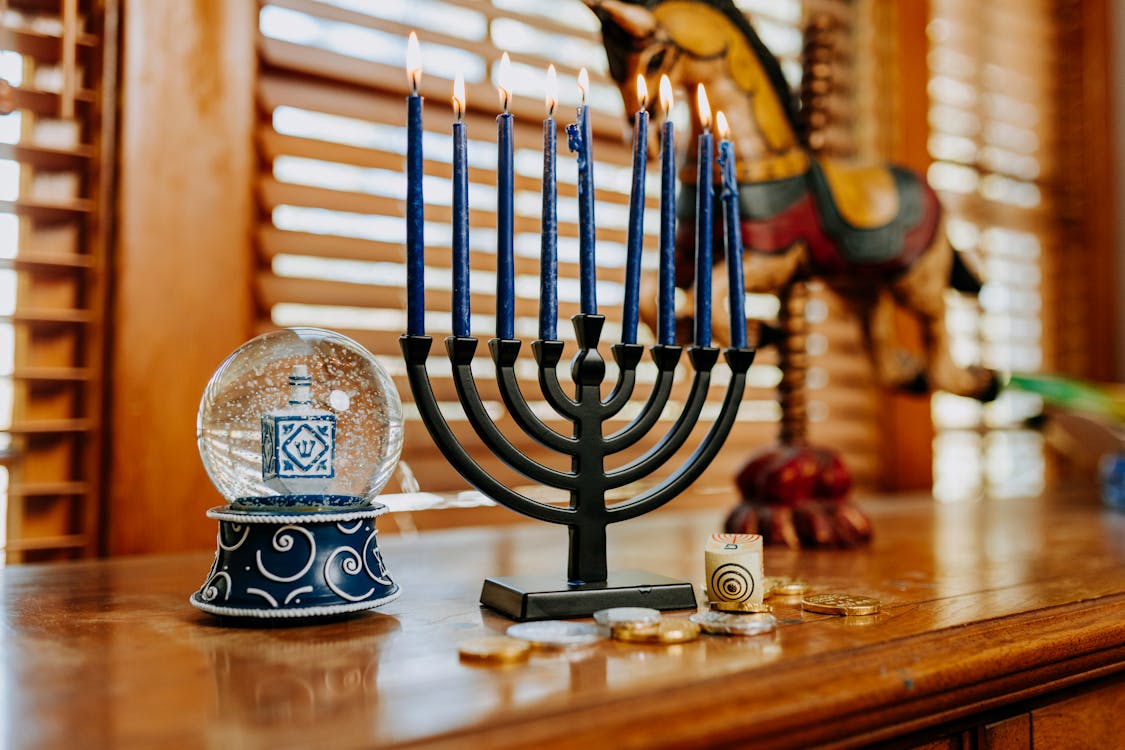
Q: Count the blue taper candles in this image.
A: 9